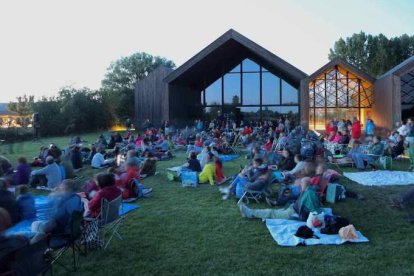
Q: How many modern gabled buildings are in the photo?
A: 3